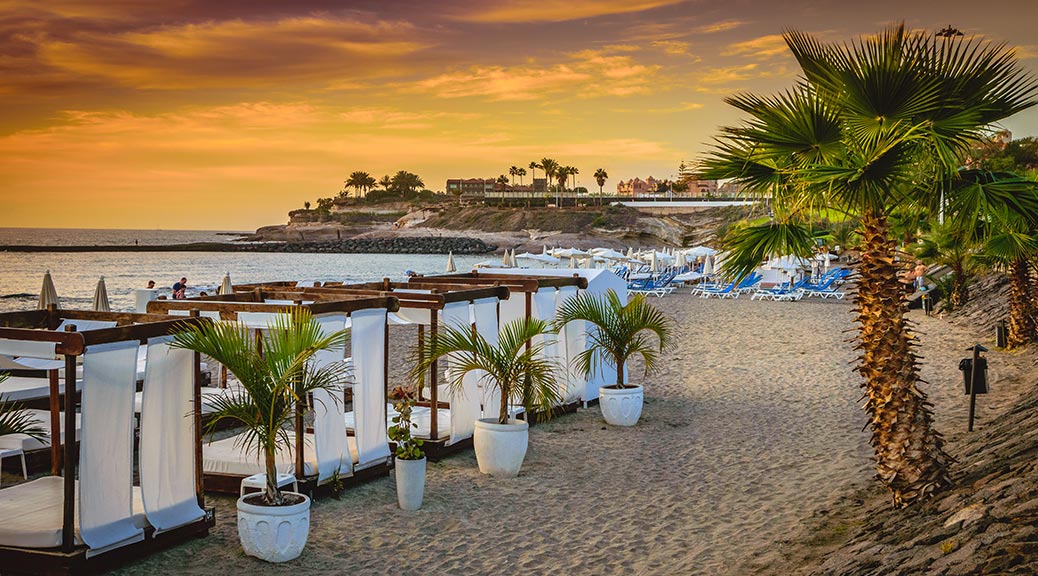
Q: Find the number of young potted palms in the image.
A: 3